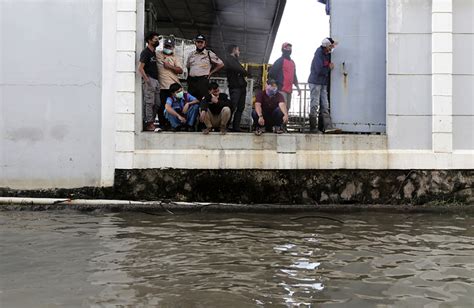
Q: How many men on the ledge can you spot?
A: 9